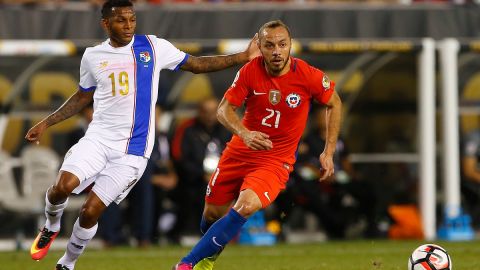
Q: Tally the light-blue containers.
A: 2